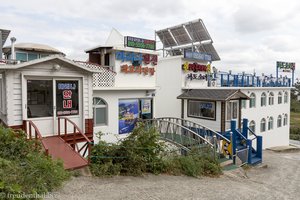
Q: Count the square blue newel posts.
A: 4